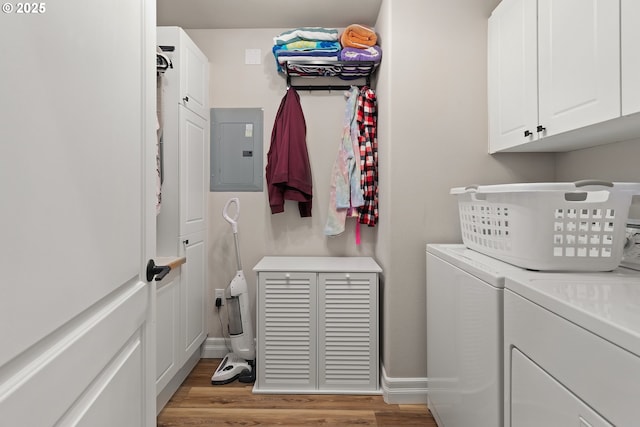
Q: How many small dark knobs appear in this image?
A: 4